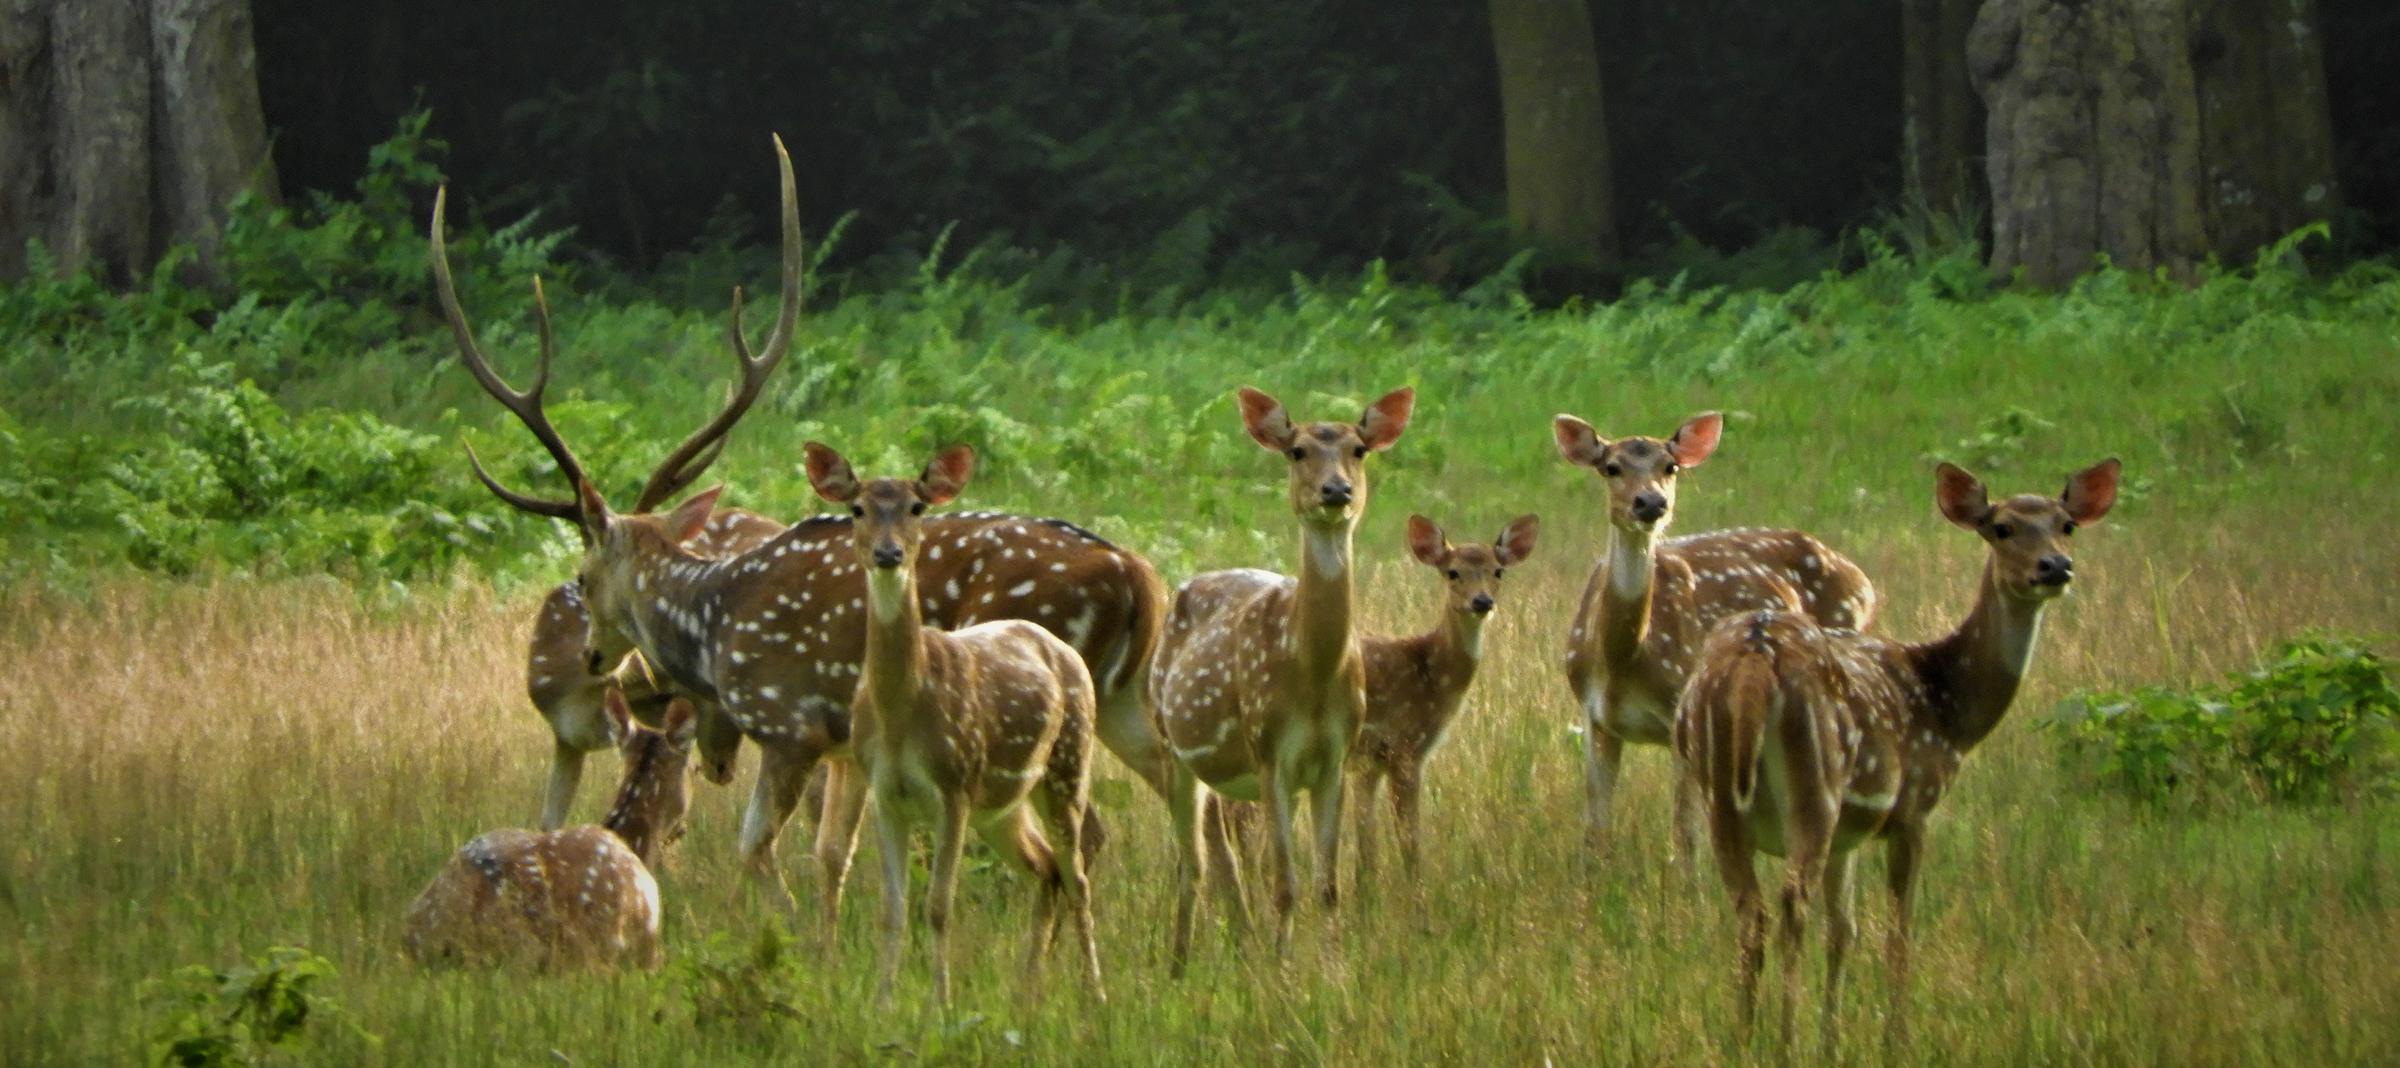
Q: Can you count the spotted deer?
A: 8